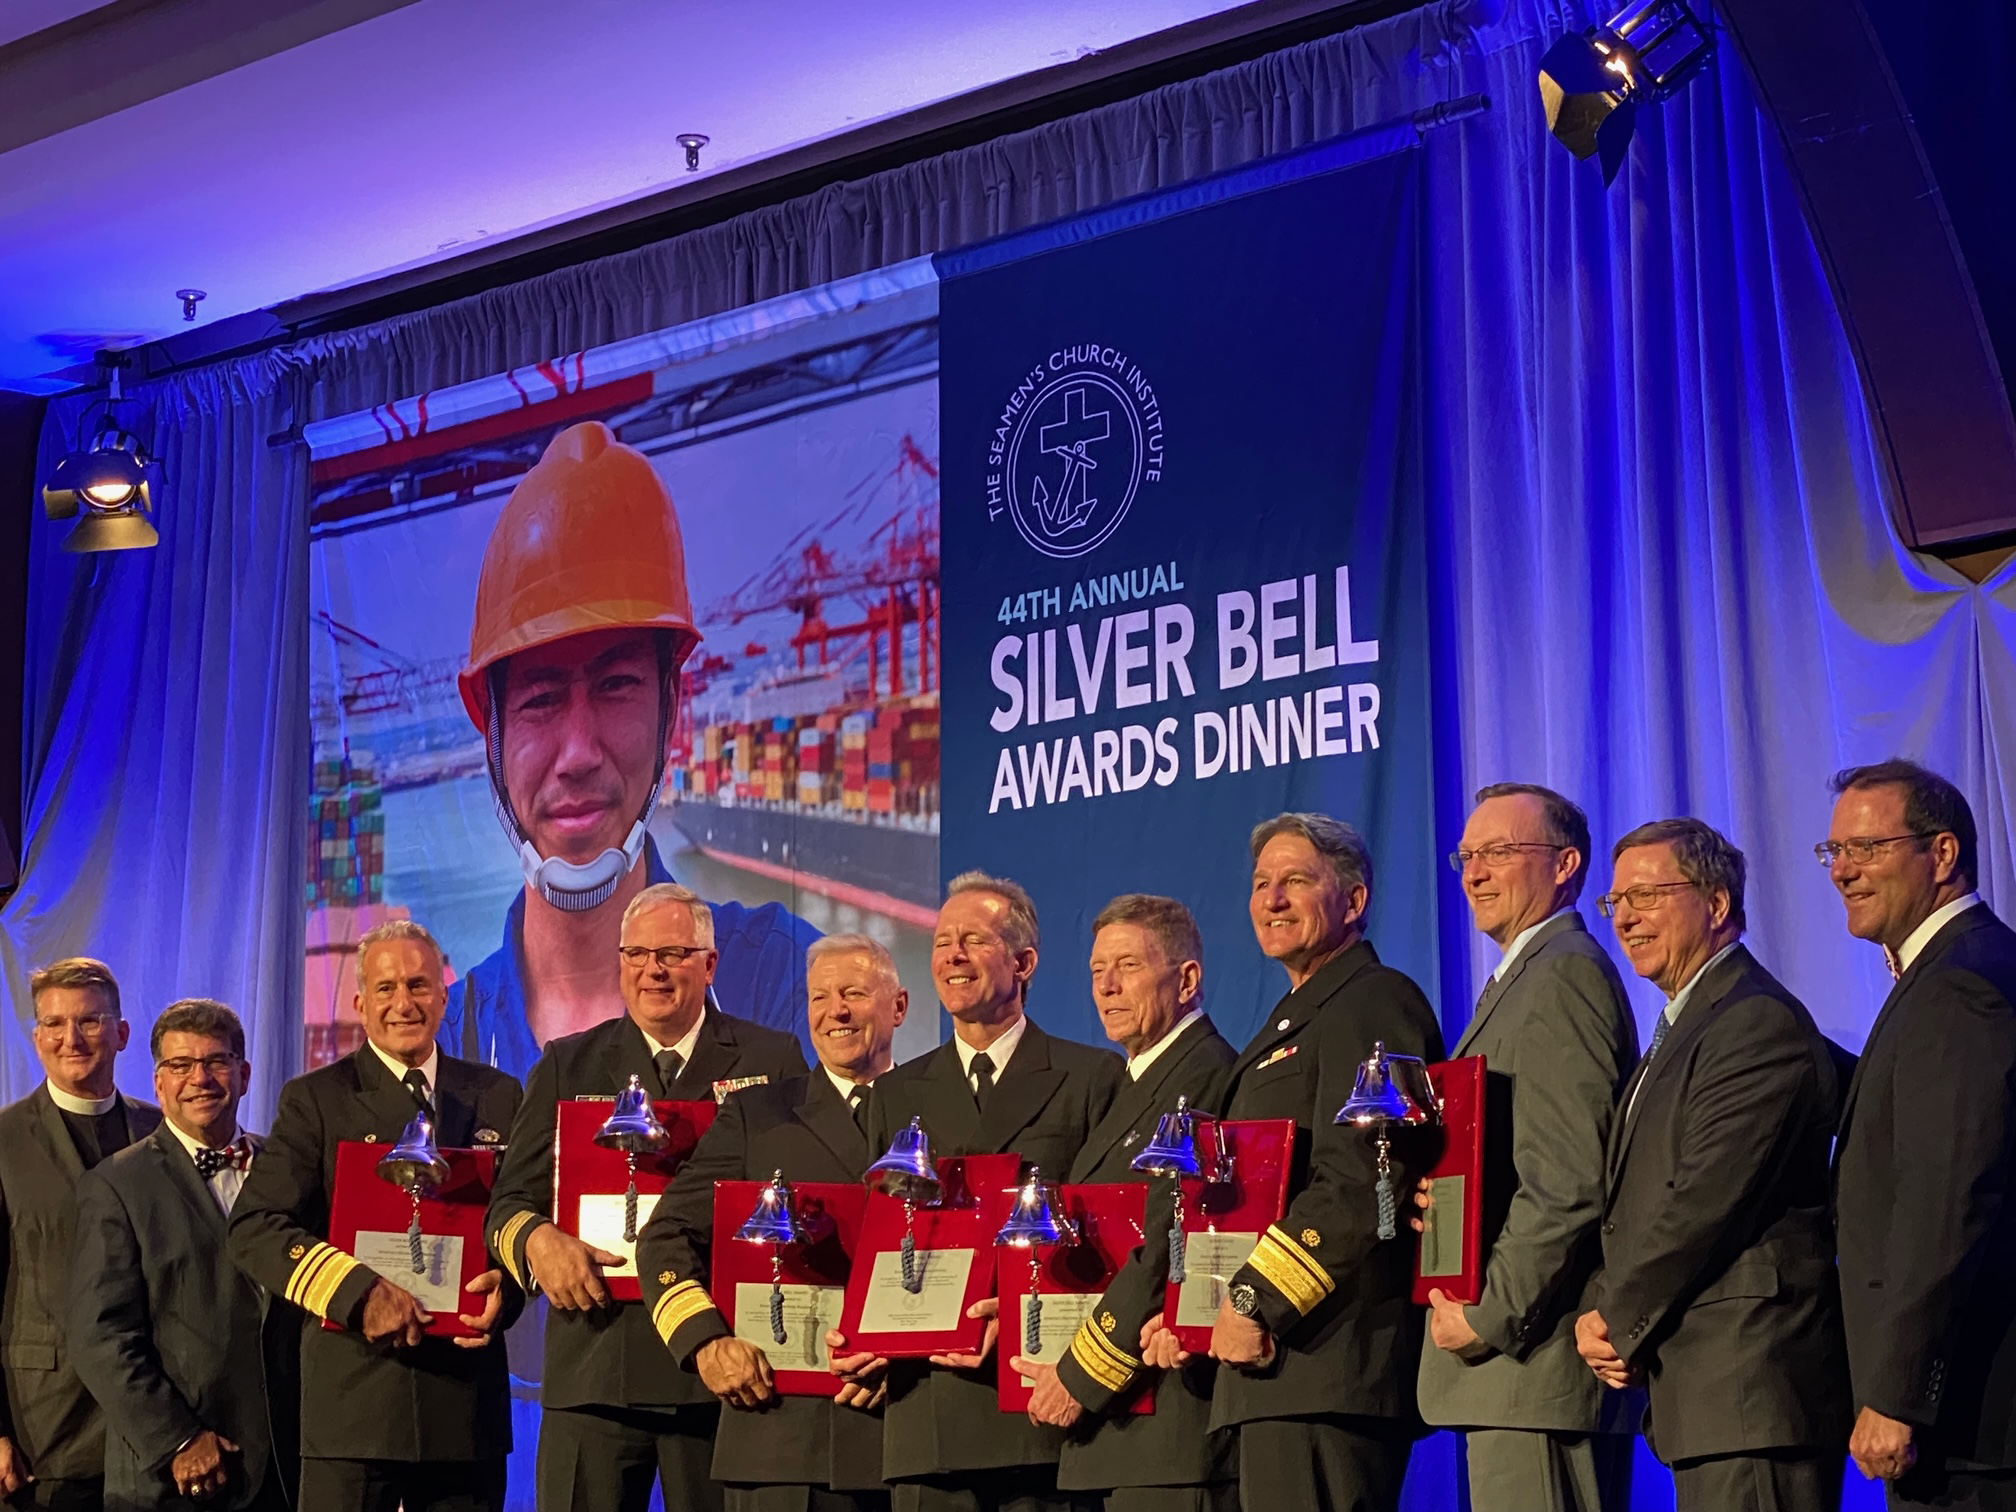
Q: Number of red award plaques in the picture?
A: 7